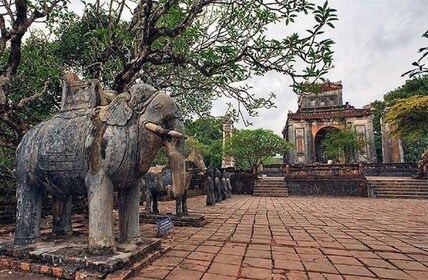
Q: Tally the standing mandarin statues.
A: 4